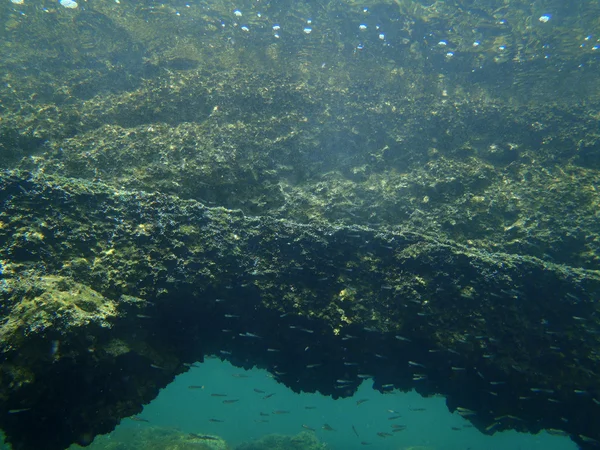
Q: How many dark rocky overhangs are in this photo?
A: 1